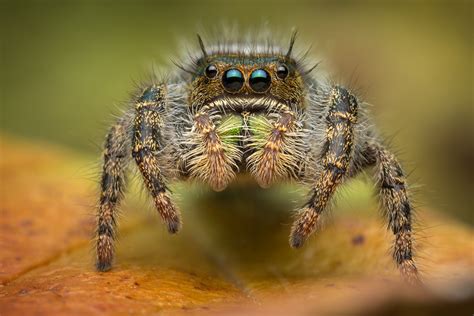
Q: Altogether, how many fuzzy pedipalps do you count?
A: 2